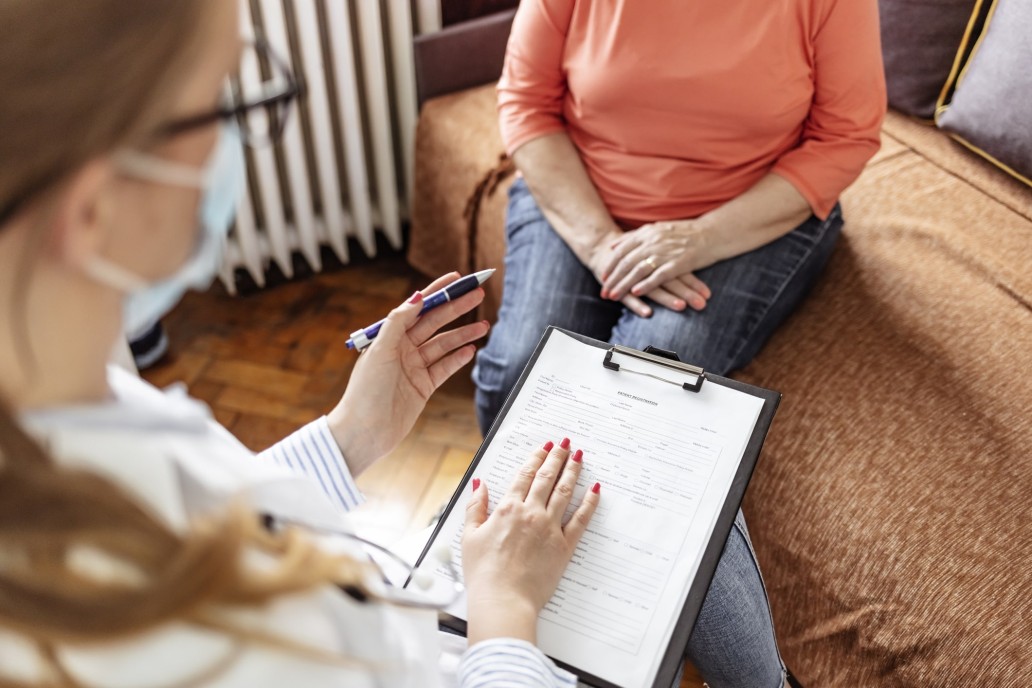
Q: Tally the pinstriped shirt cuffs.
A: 2